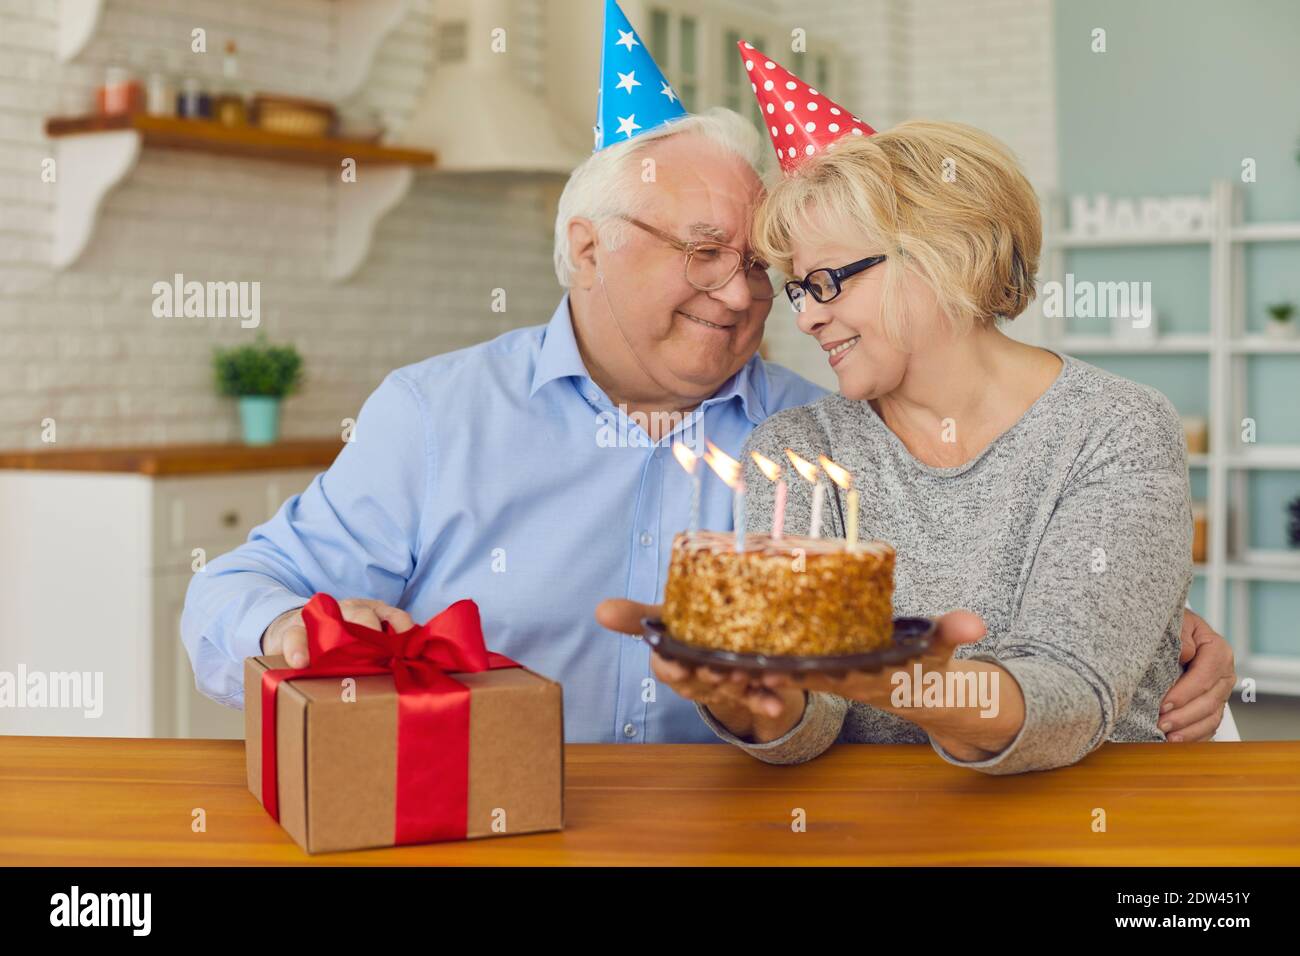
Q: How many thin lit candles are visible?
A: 5